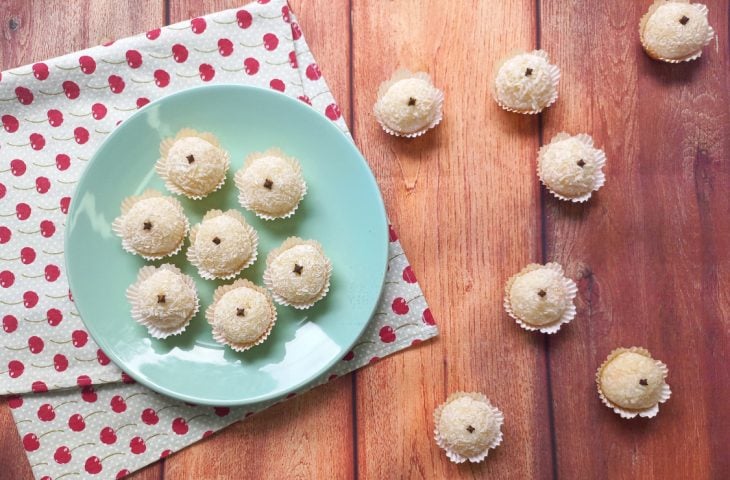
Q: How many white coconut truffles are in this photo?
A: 14